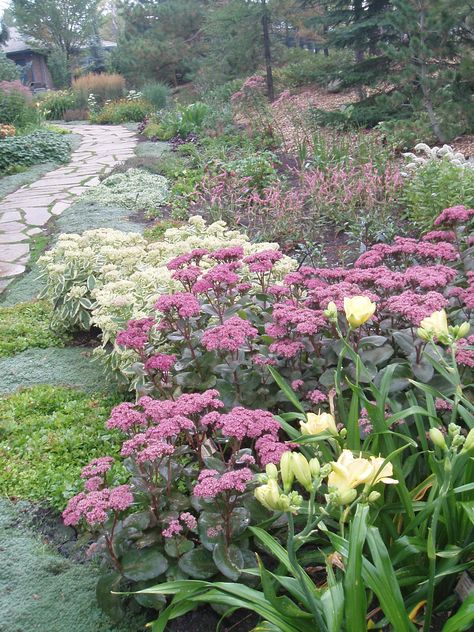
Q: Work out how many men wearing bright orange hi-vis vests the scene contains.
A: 0